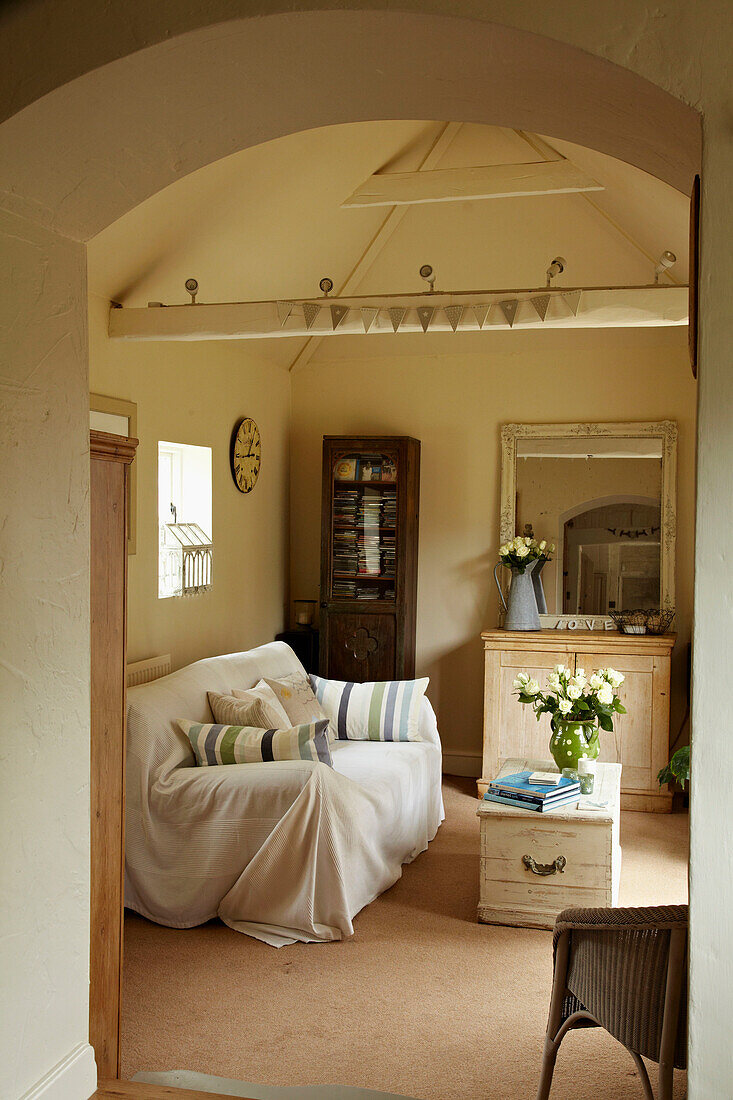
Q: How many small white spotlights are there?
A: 5